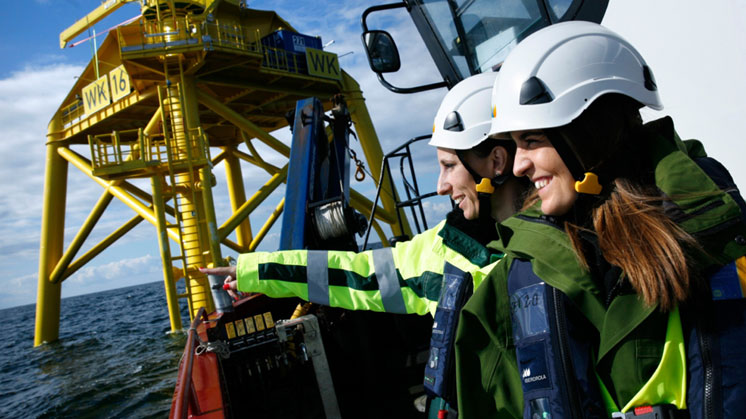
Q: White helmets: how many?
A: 2